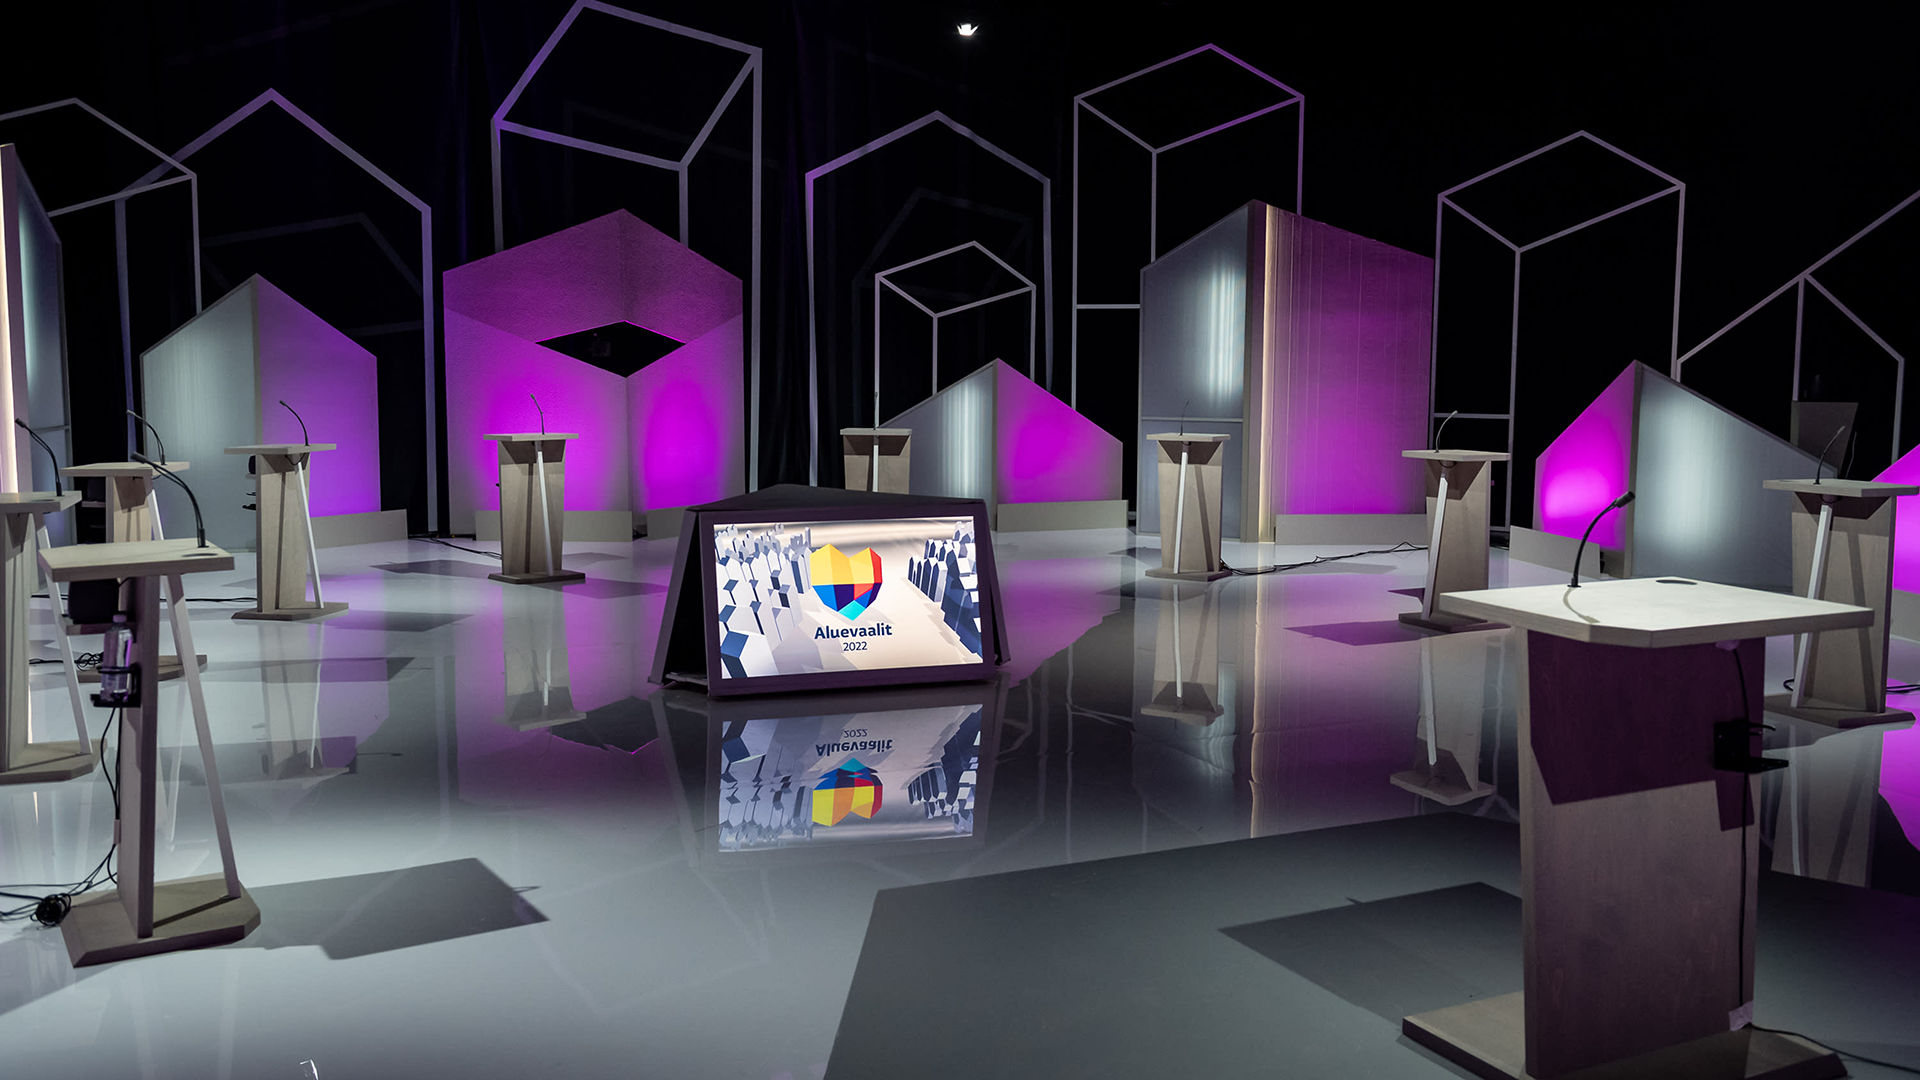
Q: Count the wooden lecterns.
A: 10